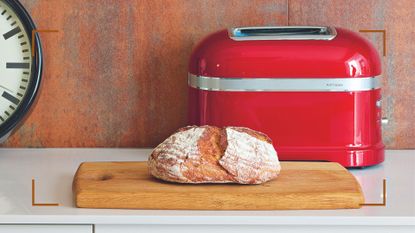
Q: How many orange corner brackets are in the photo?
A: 4